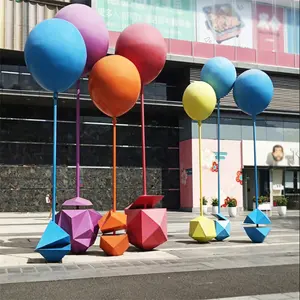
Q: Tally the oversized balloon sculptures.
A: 7